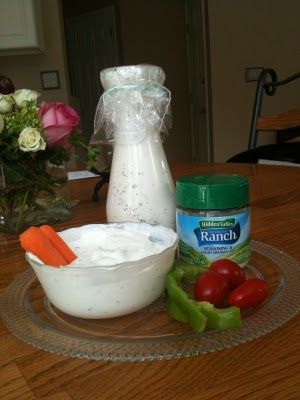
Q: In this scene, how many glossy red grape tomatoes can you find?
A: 3